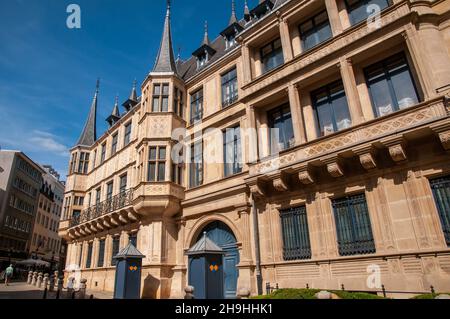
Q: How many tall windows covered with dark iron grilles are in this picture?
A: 3